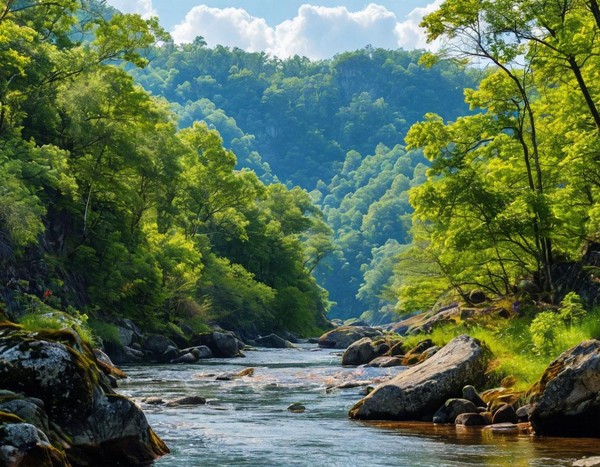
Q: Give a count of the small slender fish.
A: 0